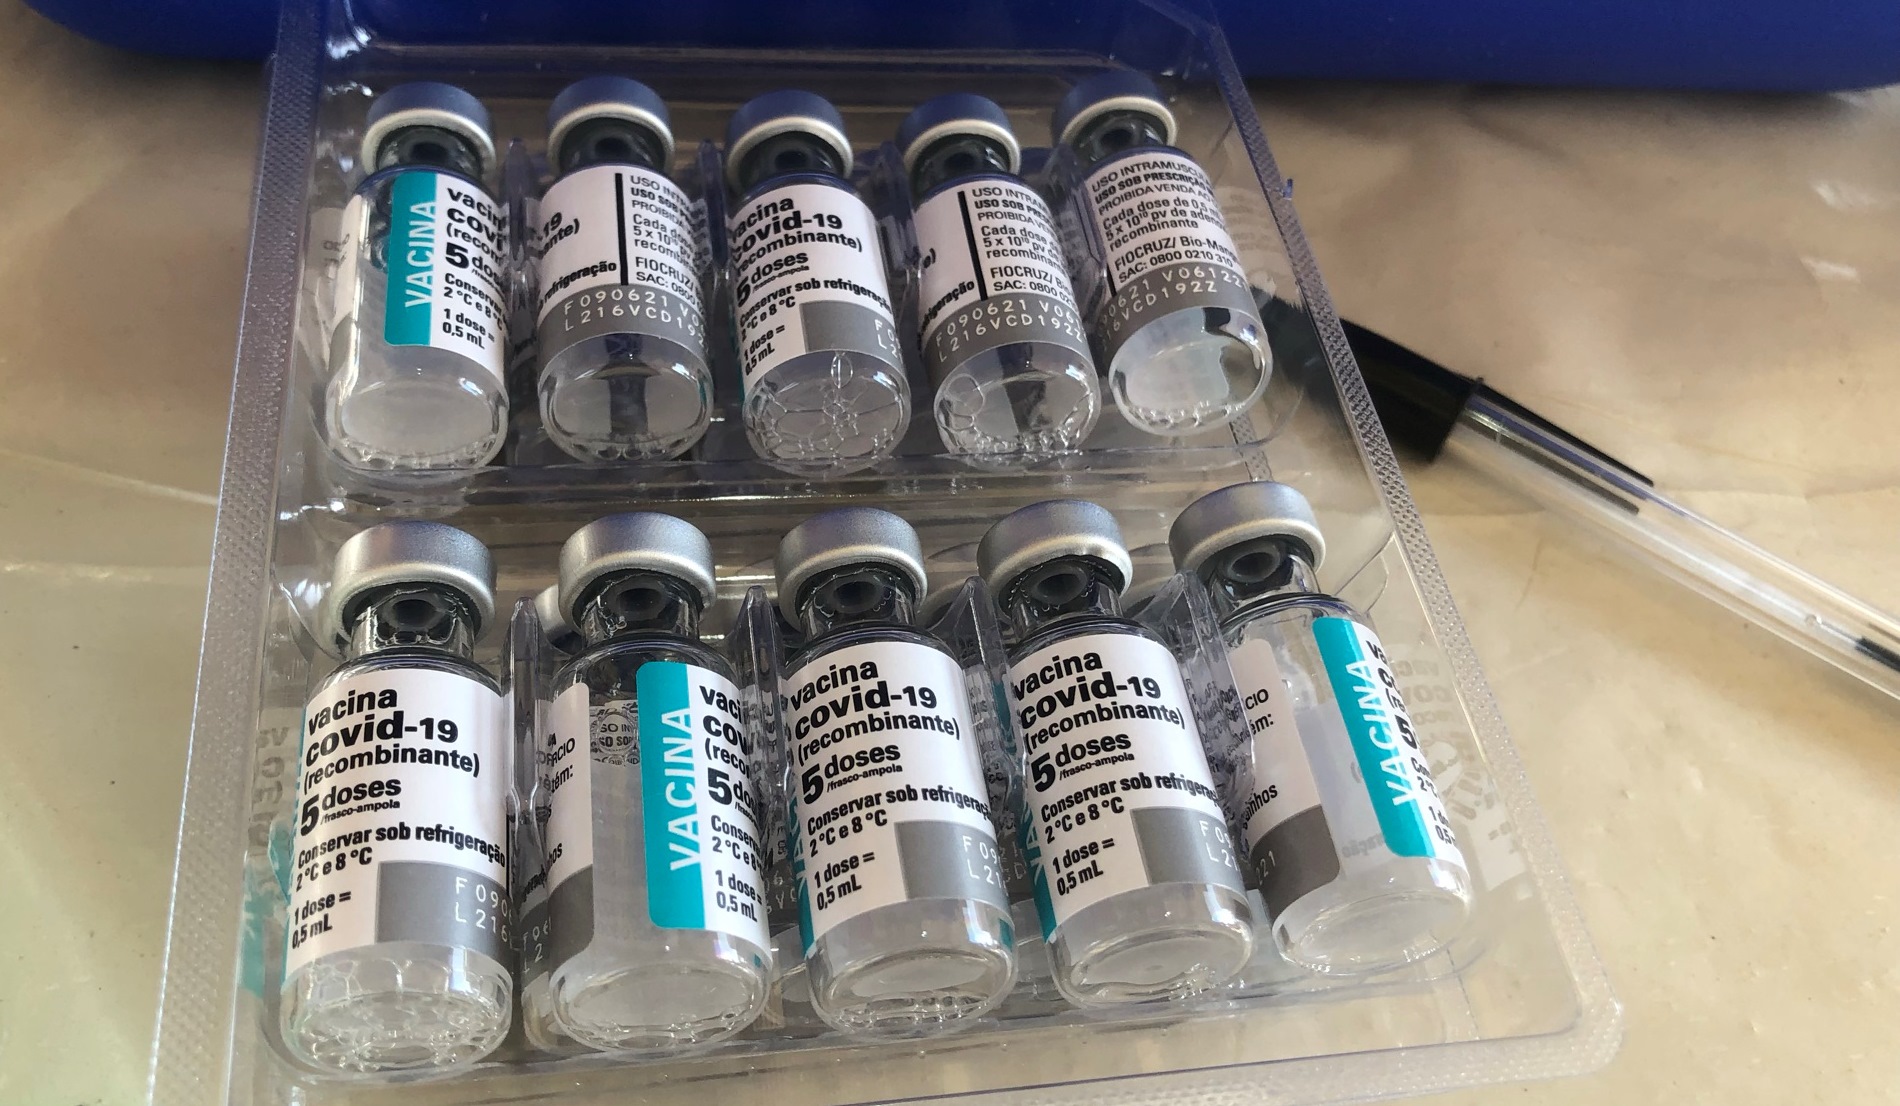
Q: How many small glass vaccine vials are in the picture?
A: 10